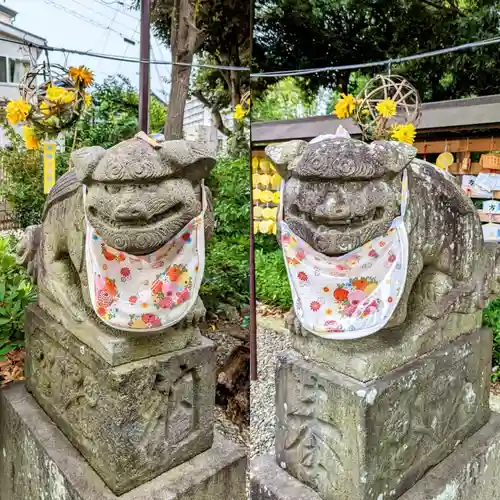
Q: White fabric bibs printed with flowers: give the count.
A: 2